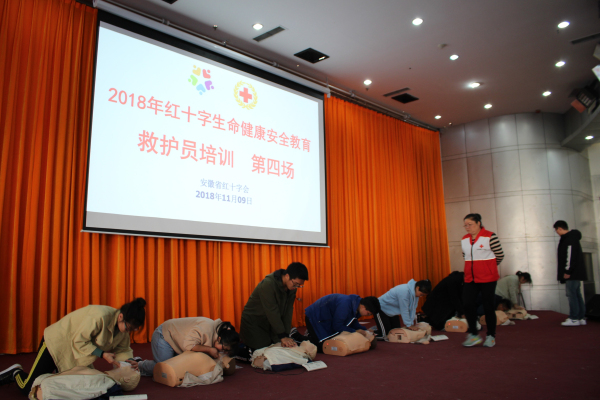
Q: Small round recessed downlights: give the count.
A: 11